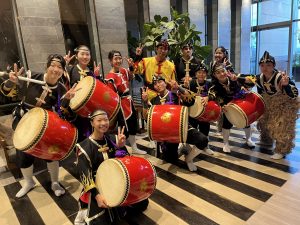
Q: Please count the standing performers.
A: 9